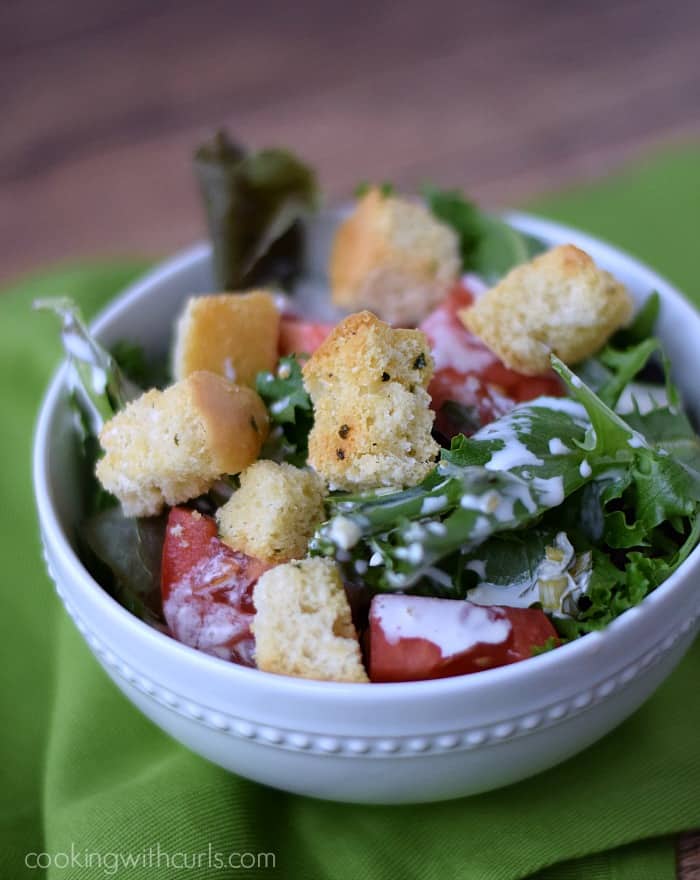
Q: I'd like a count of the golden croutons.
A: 7